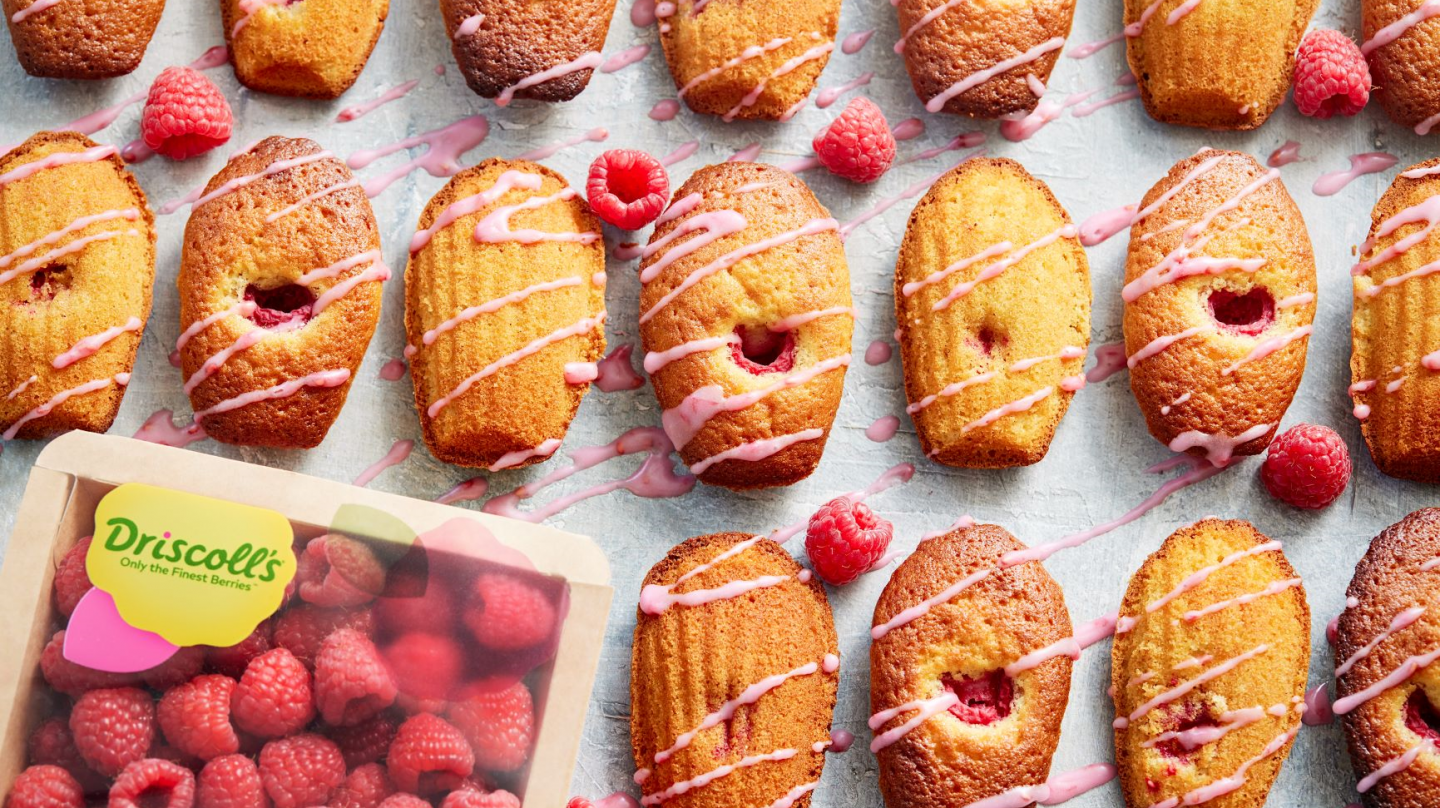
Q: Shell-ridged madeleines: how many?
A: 9